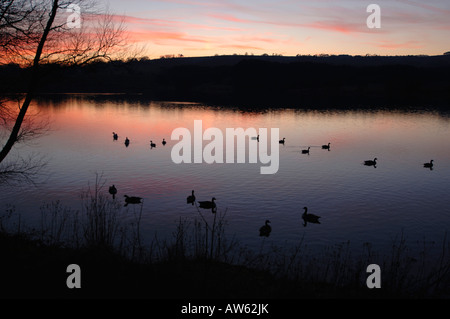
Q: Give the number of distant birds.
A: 10